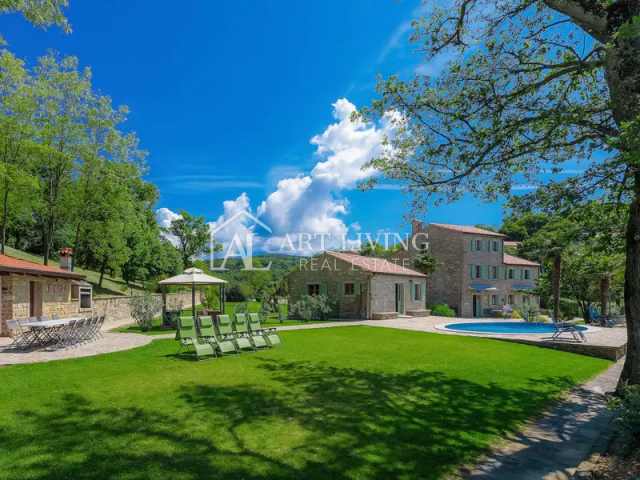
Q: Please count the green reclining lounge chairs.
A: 5